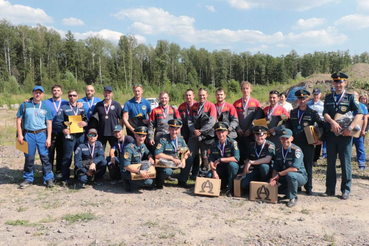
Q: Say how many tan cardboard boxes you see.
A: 7